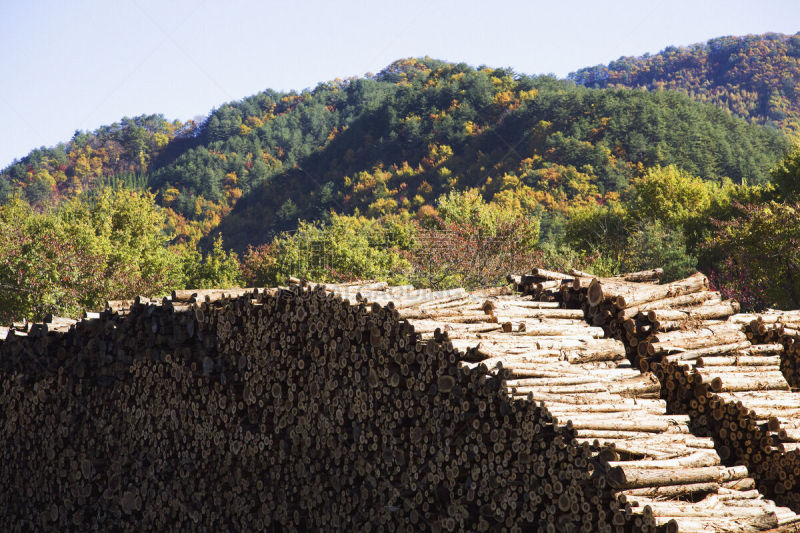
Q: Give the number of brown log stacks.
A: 3